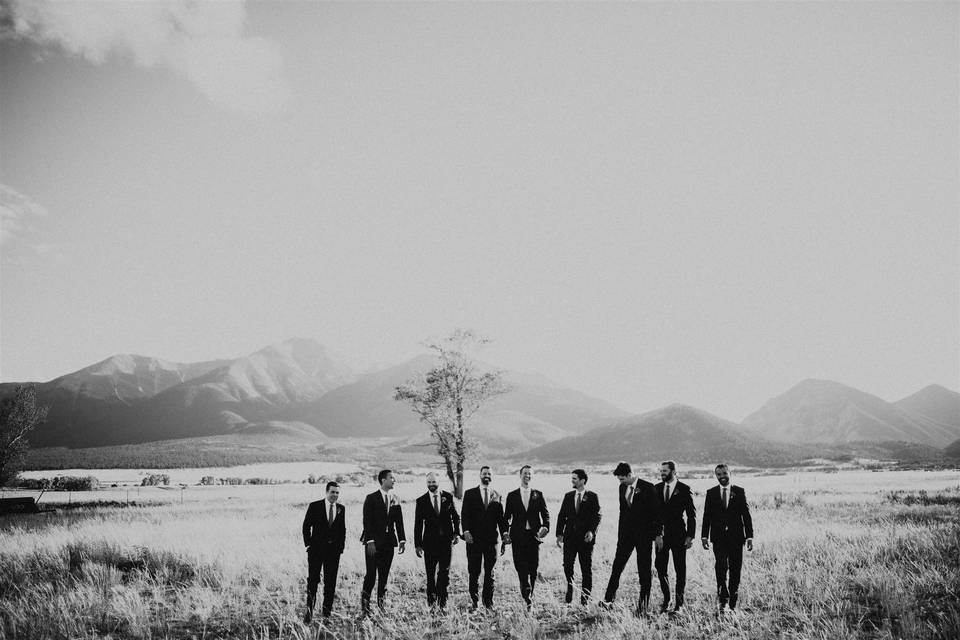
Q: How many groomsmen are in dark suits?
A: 9